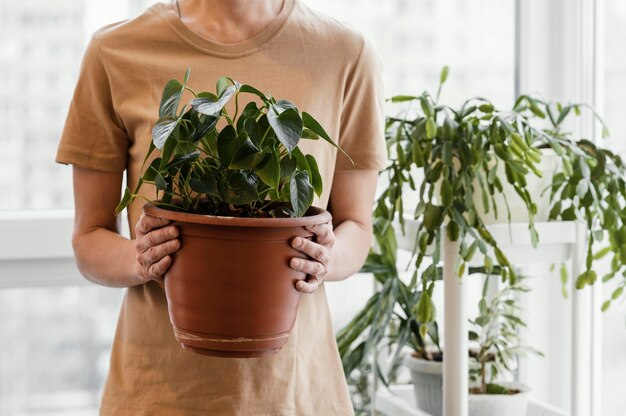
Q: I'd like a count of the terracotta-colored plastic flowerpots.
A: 1